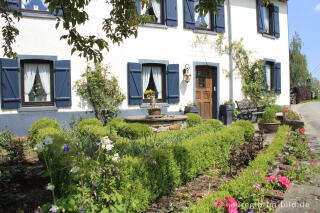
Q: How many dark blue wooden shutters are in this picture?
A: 14